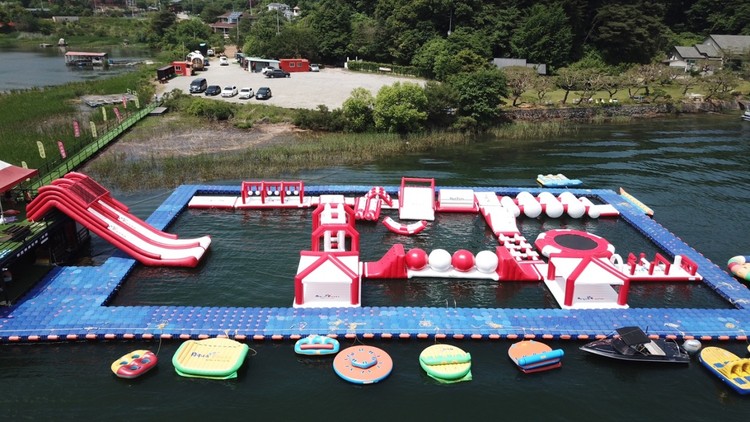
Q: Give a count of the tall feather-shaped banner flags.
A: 9